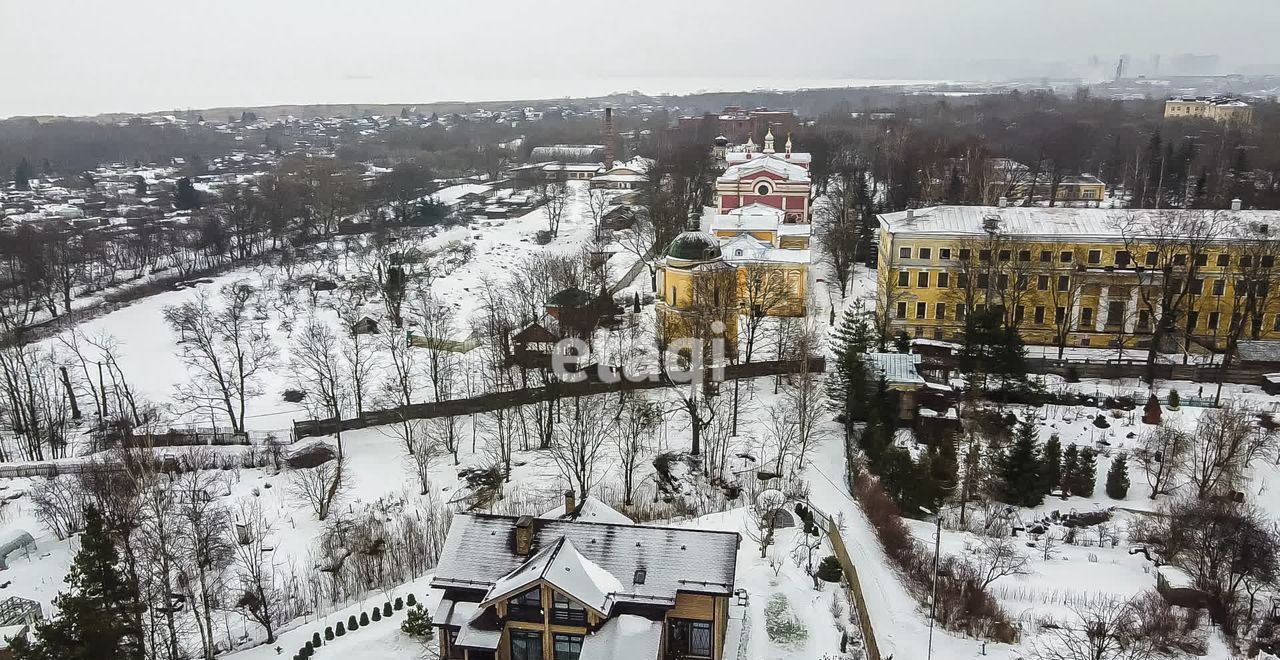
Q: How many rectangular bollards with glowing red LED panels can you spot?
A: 0